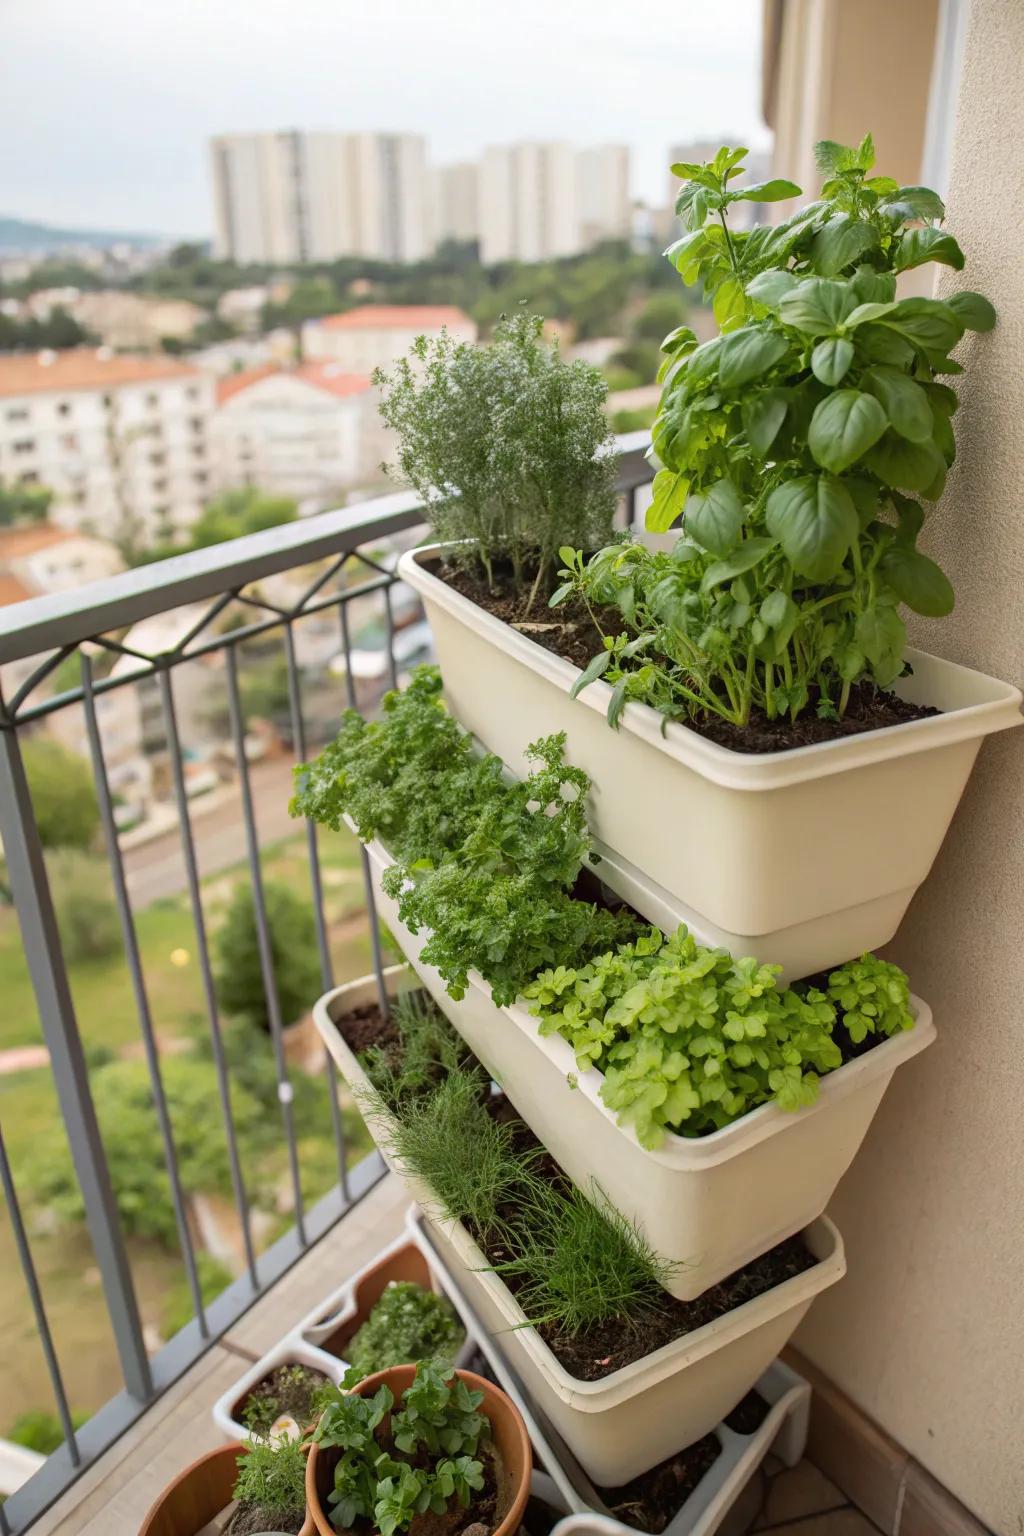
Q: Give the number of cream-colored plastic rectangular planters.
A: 3